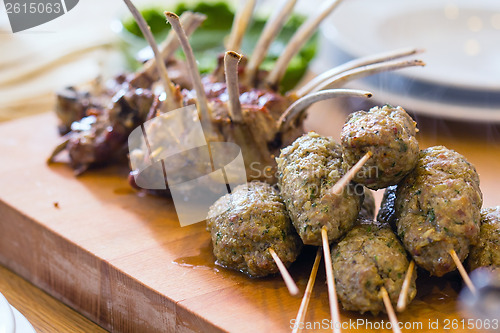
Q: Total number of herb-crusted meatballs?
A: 6